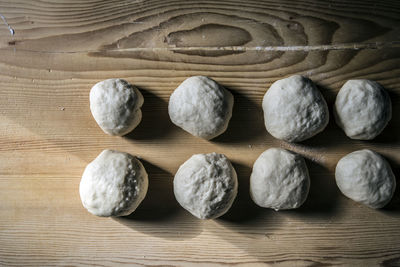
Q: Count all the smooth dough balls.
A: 8